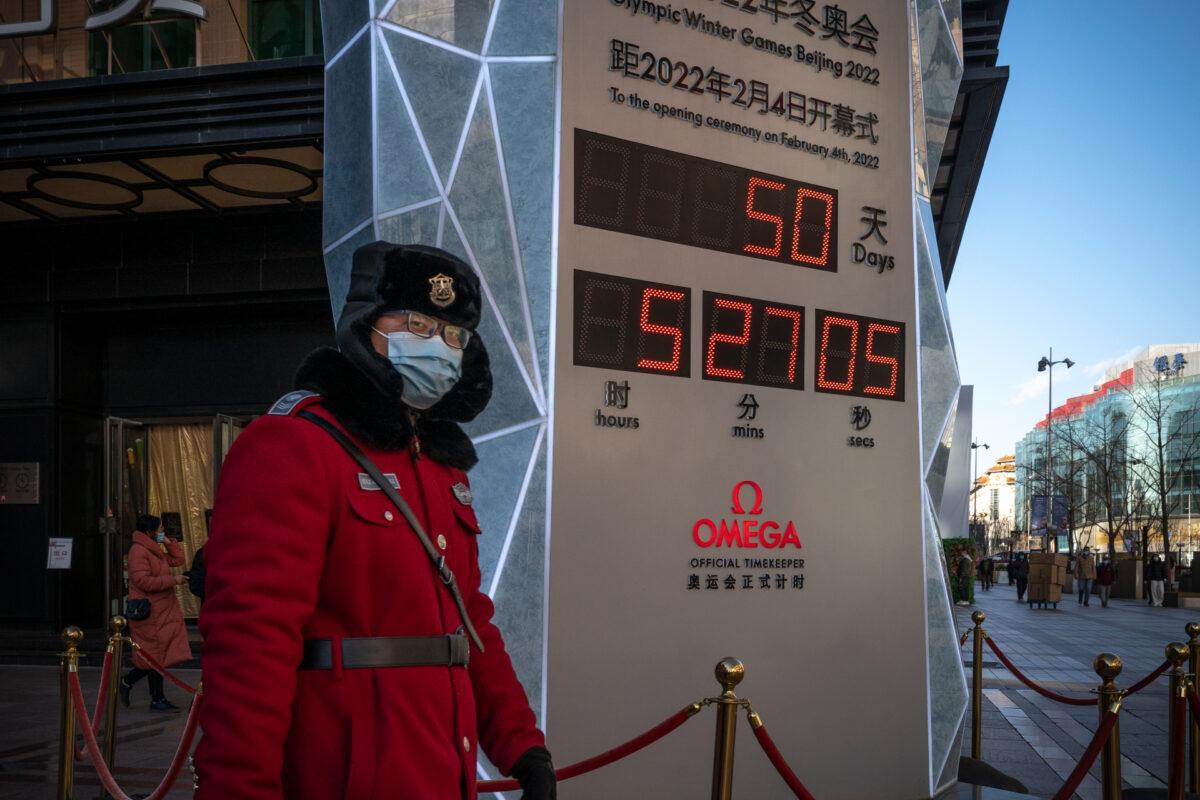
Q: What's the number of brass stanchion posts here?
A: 7